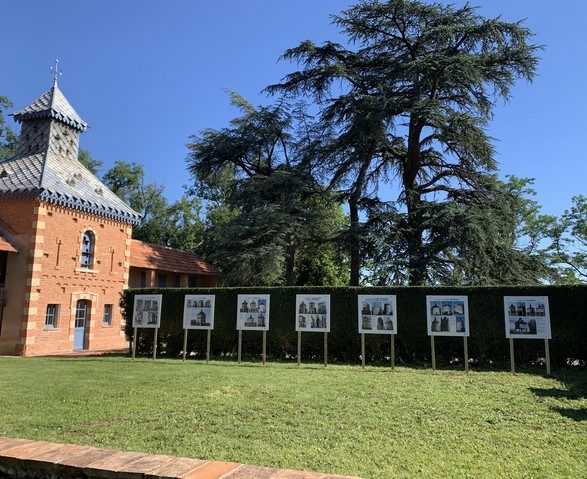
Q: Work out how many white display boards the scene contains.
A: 7